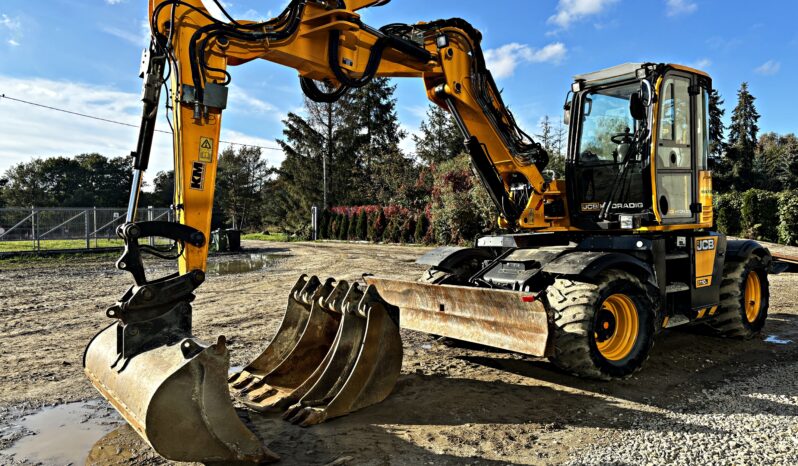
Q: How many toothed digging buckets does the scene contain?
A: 3